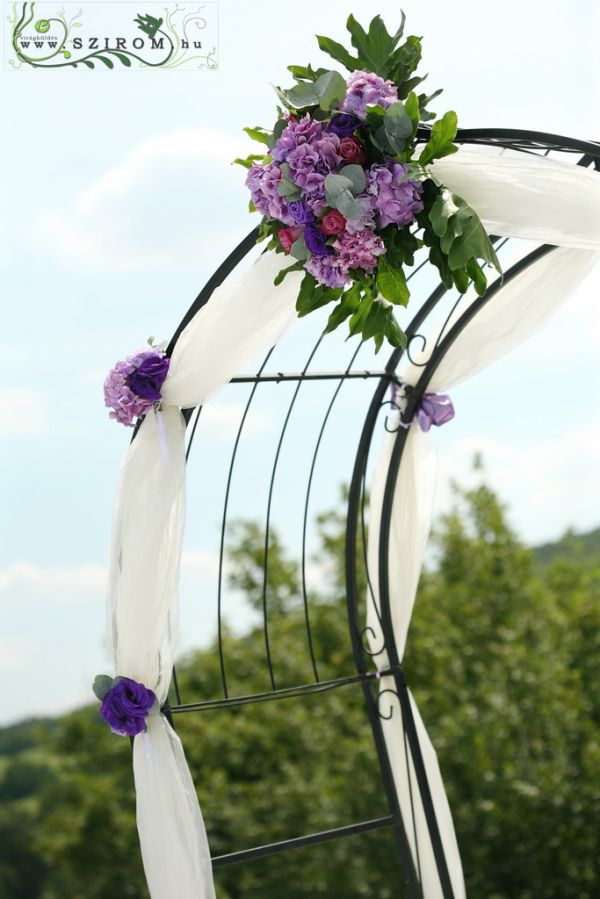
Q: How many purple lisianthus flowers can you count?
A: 5